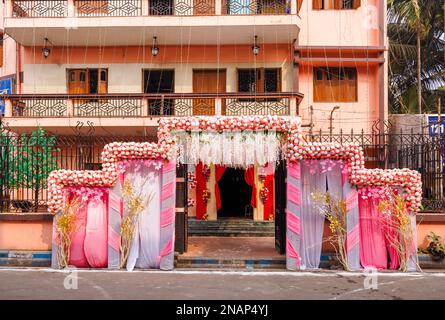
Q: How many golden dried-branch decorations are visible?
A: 4